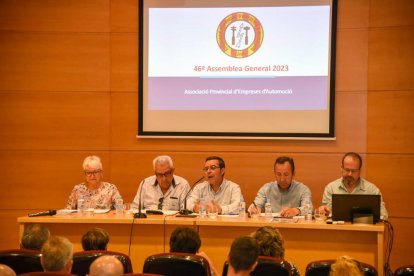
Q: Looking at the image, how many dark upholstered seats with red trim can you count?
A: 6